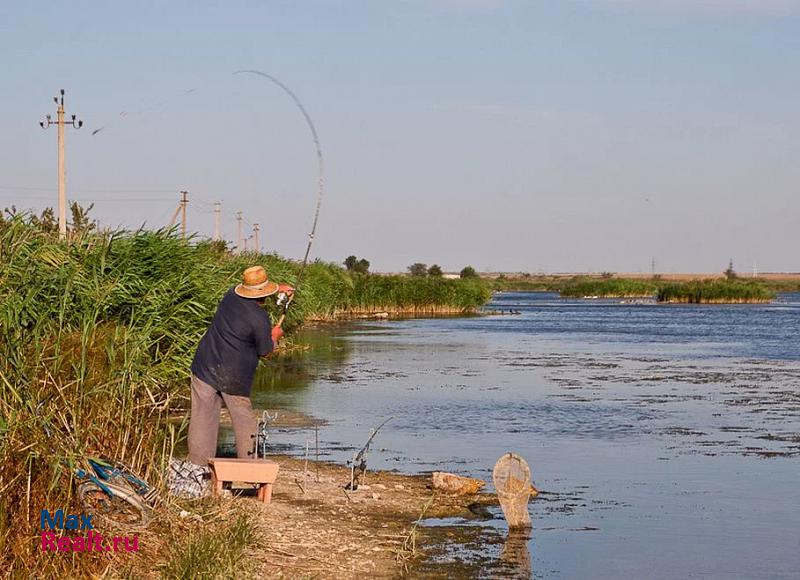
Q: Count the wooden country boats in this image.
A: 0